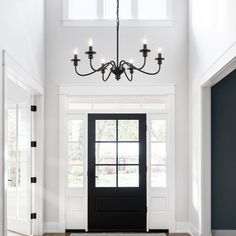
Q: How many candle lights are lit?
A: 6